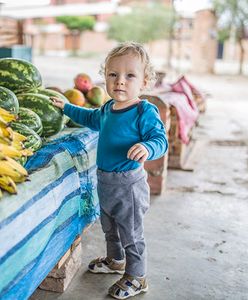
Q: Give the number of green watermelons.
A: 6